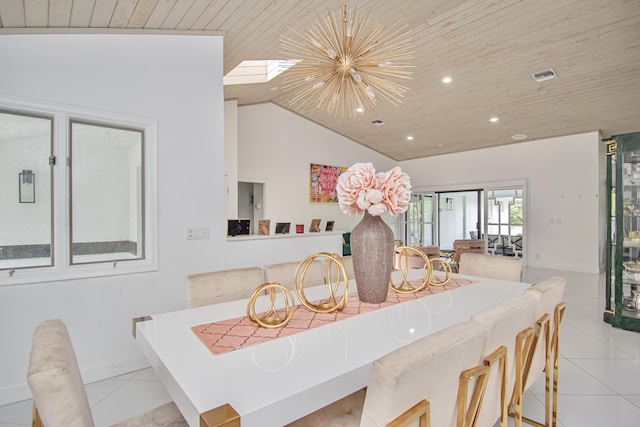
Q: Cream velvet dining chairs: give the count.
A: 8